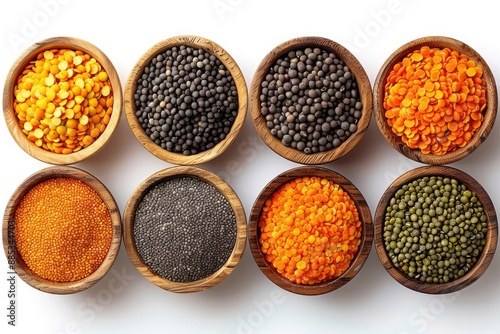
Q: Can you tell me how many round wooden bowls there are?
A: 8